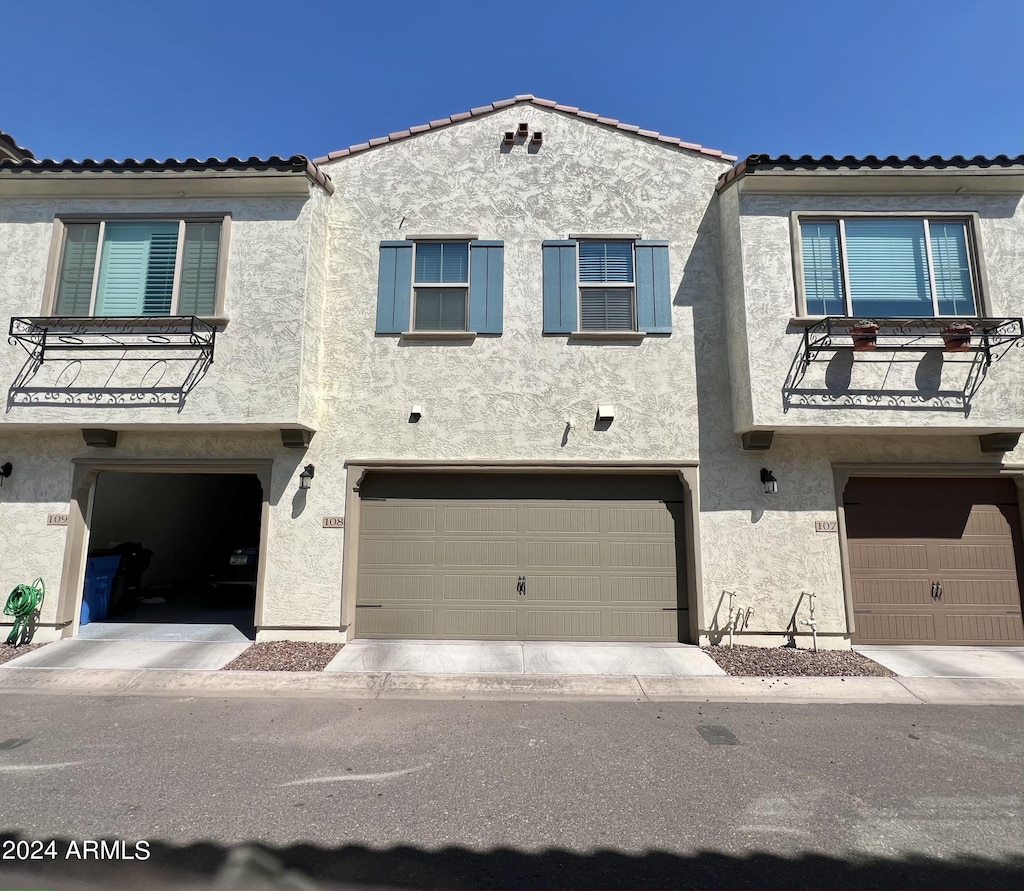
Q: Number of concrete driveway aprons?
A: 3